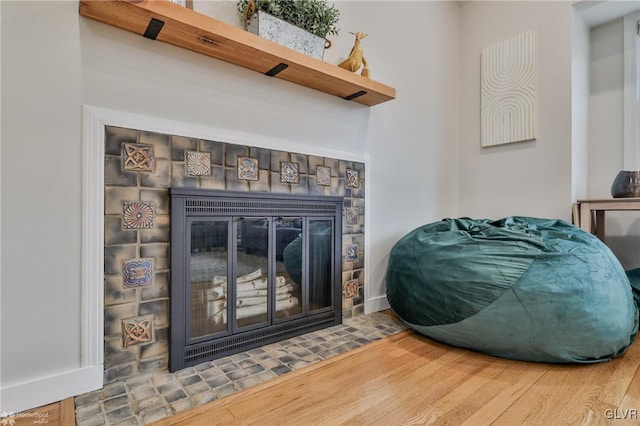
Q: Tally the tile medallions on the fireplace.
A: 12